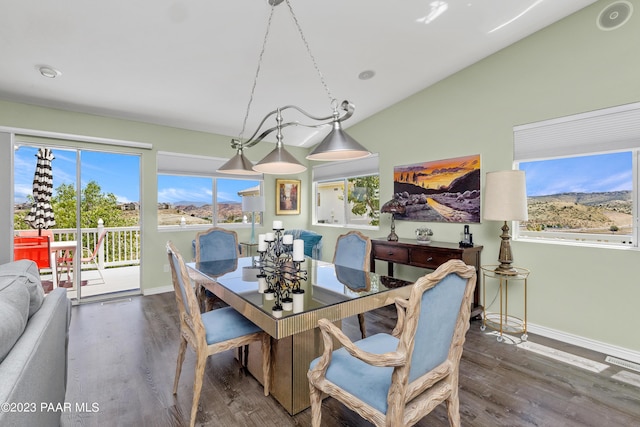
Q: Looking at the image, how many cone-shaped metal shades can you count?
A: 3